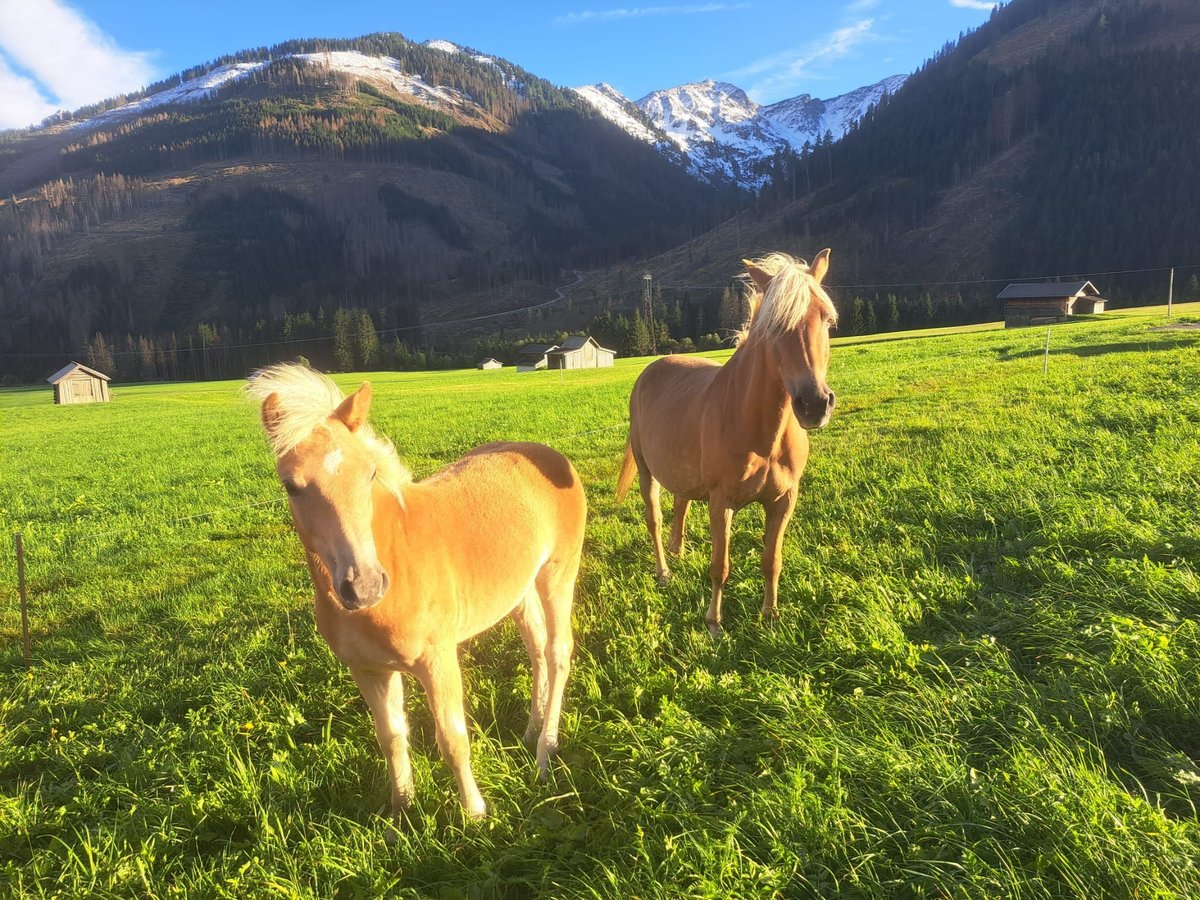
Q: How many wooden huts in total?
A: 5